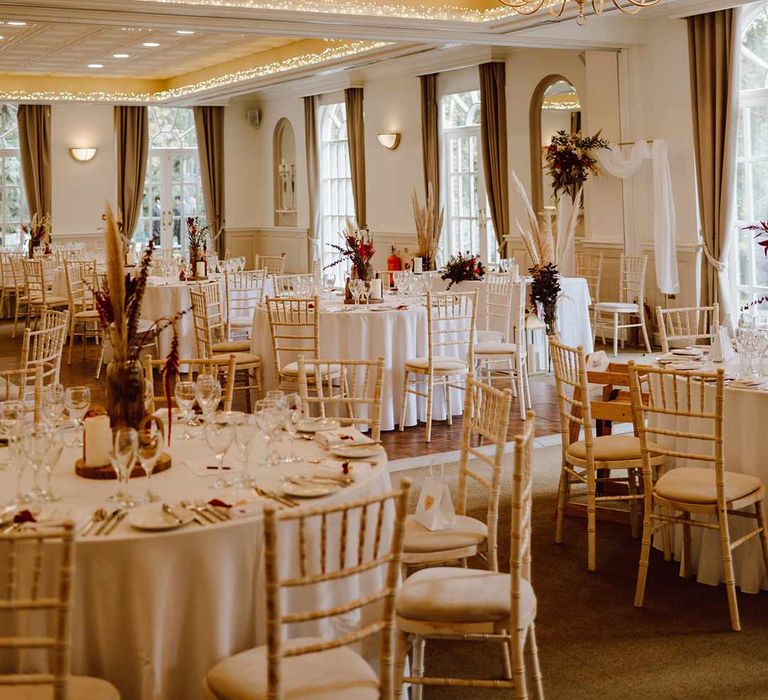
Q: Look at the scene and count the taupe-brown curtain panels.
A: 8